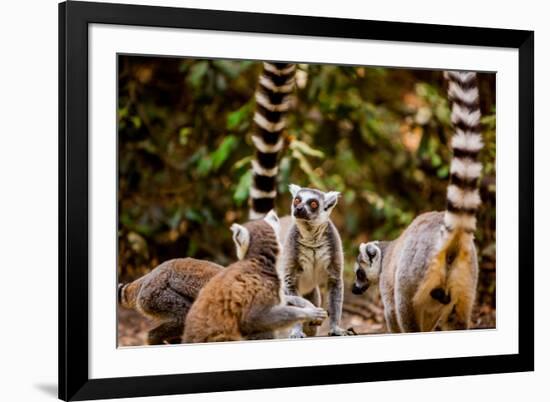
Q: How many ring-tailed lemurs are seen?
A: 4